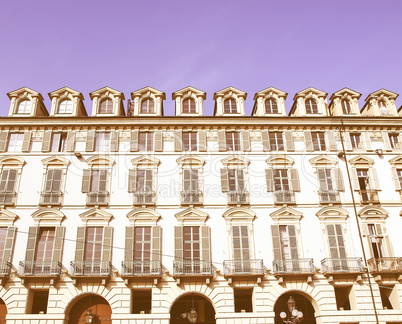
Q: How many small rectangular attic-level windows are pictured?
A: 10